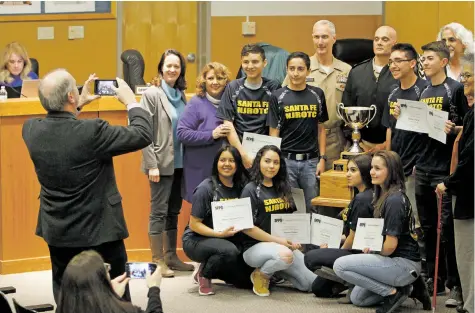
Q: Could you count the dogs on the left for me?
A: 0